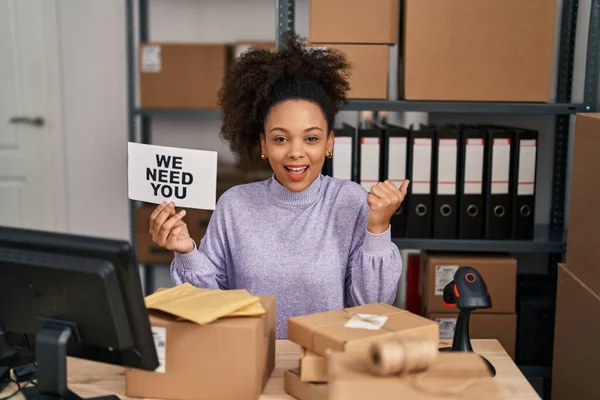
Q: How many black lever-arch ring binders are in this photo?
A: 8